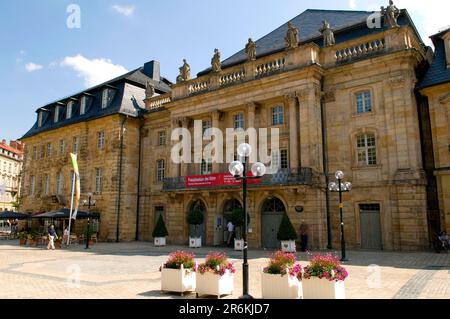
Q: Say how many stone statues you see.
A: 7